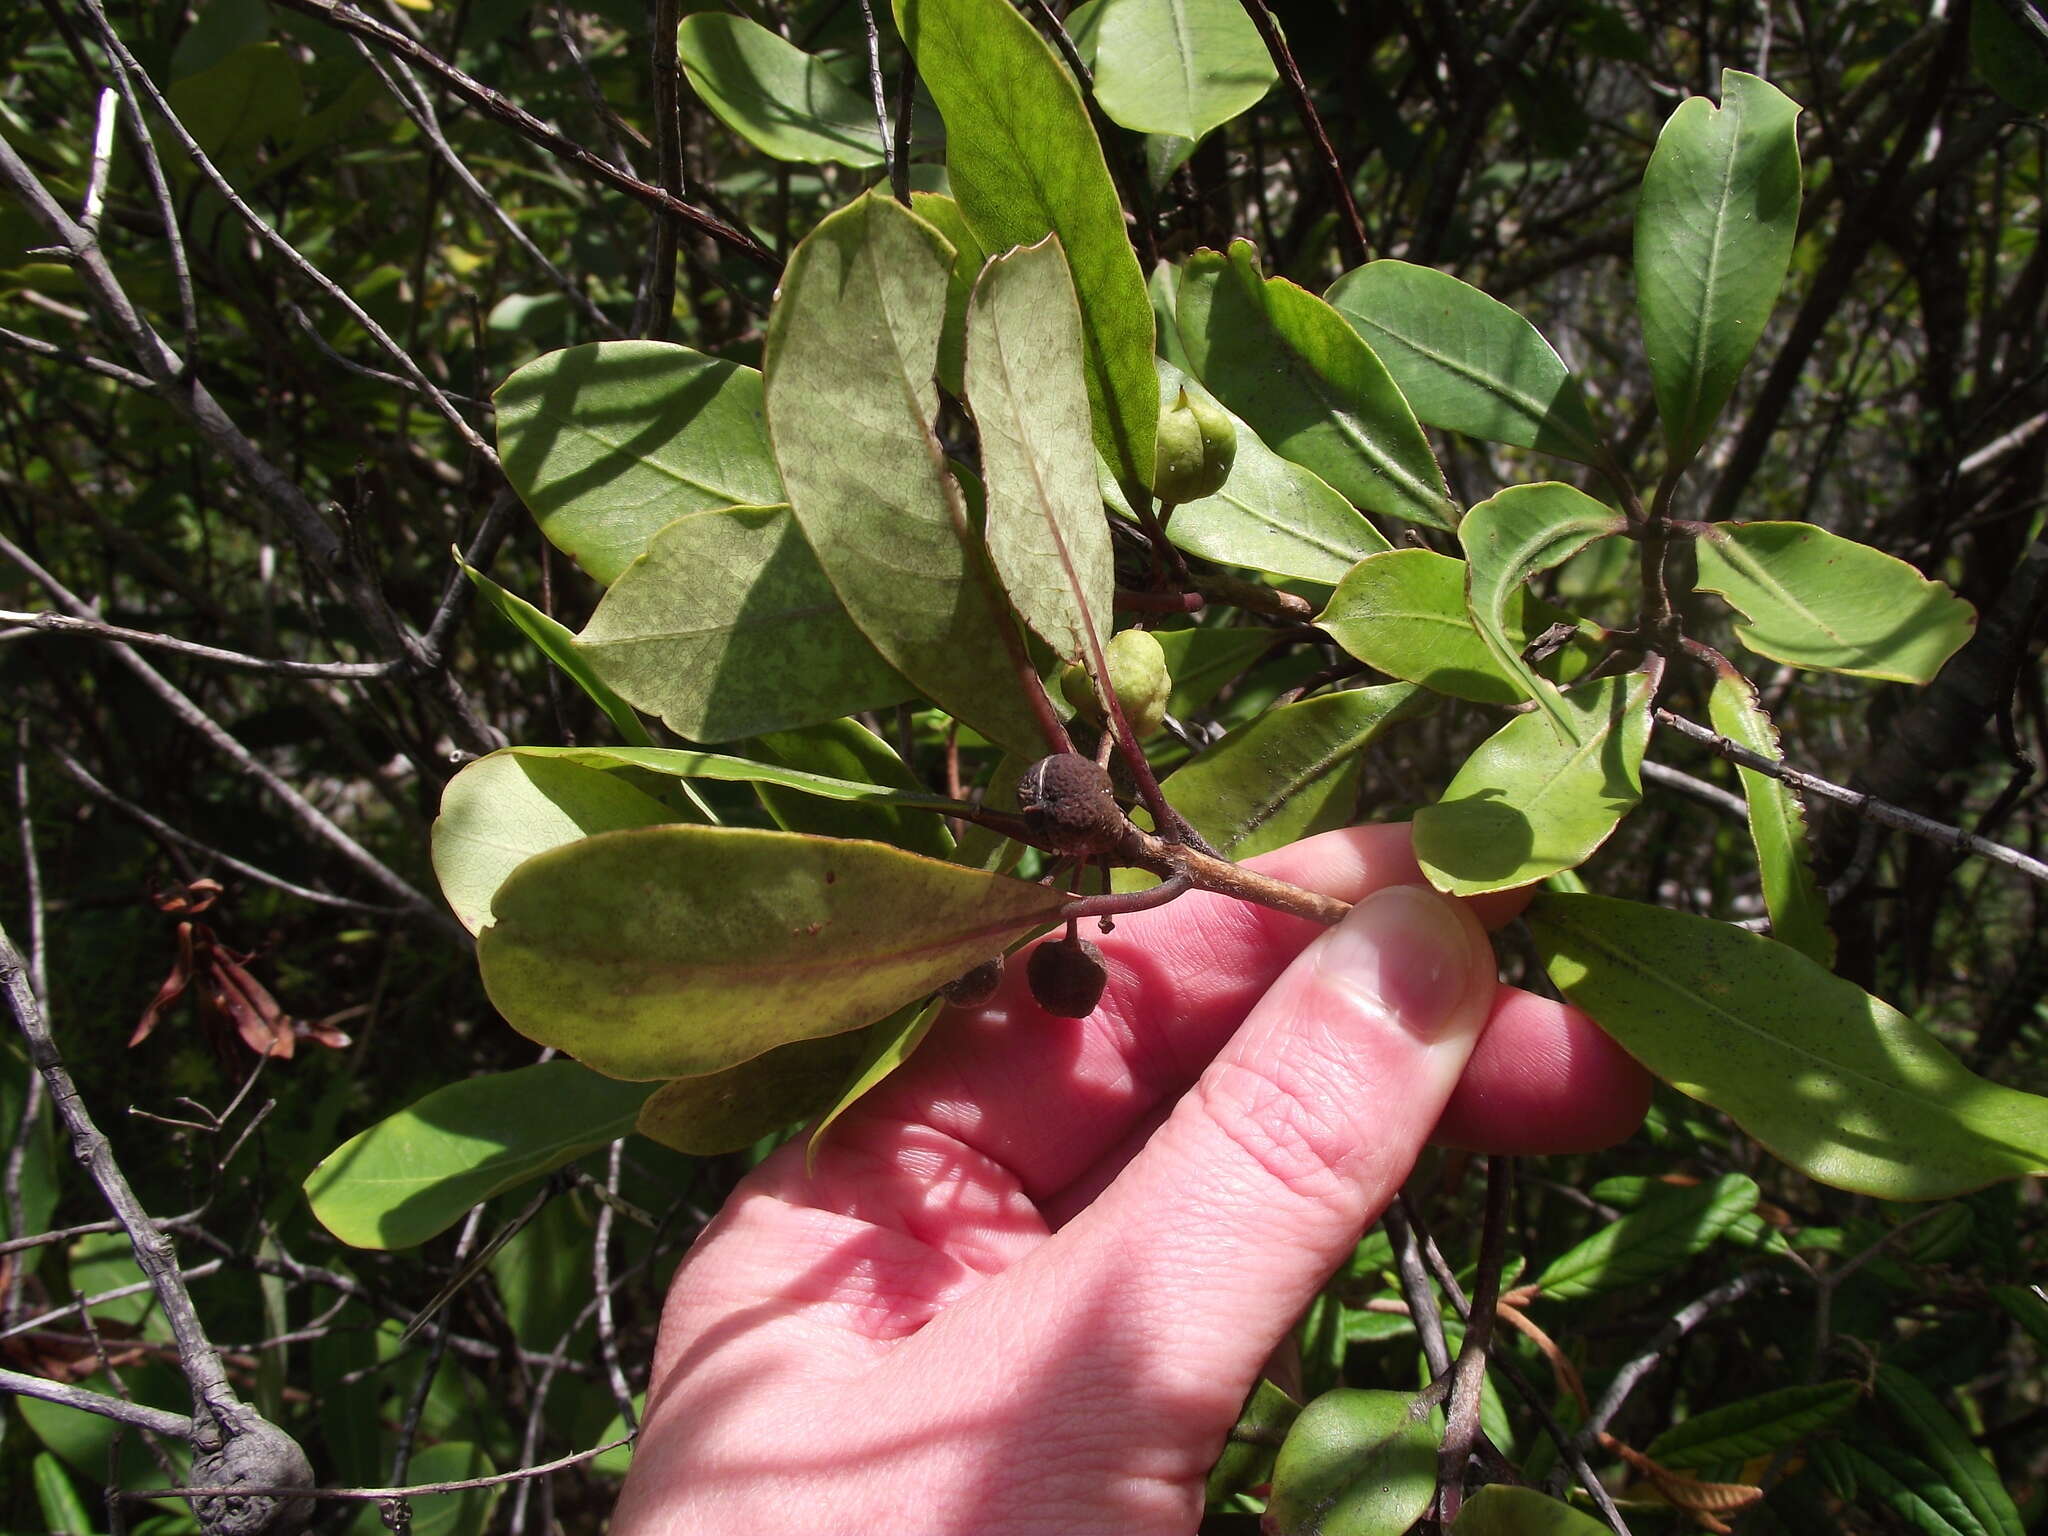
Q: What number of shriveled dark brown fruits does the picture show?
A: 3